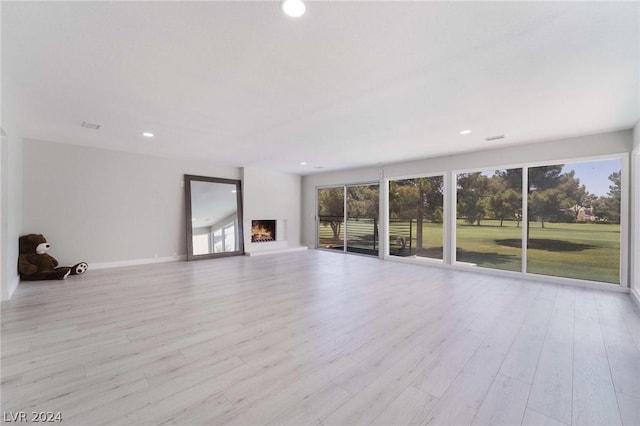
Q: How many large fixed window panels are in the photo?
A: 3